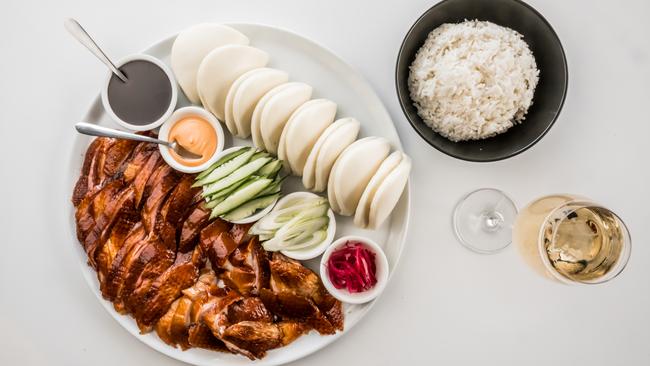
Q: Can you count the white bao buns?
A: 8